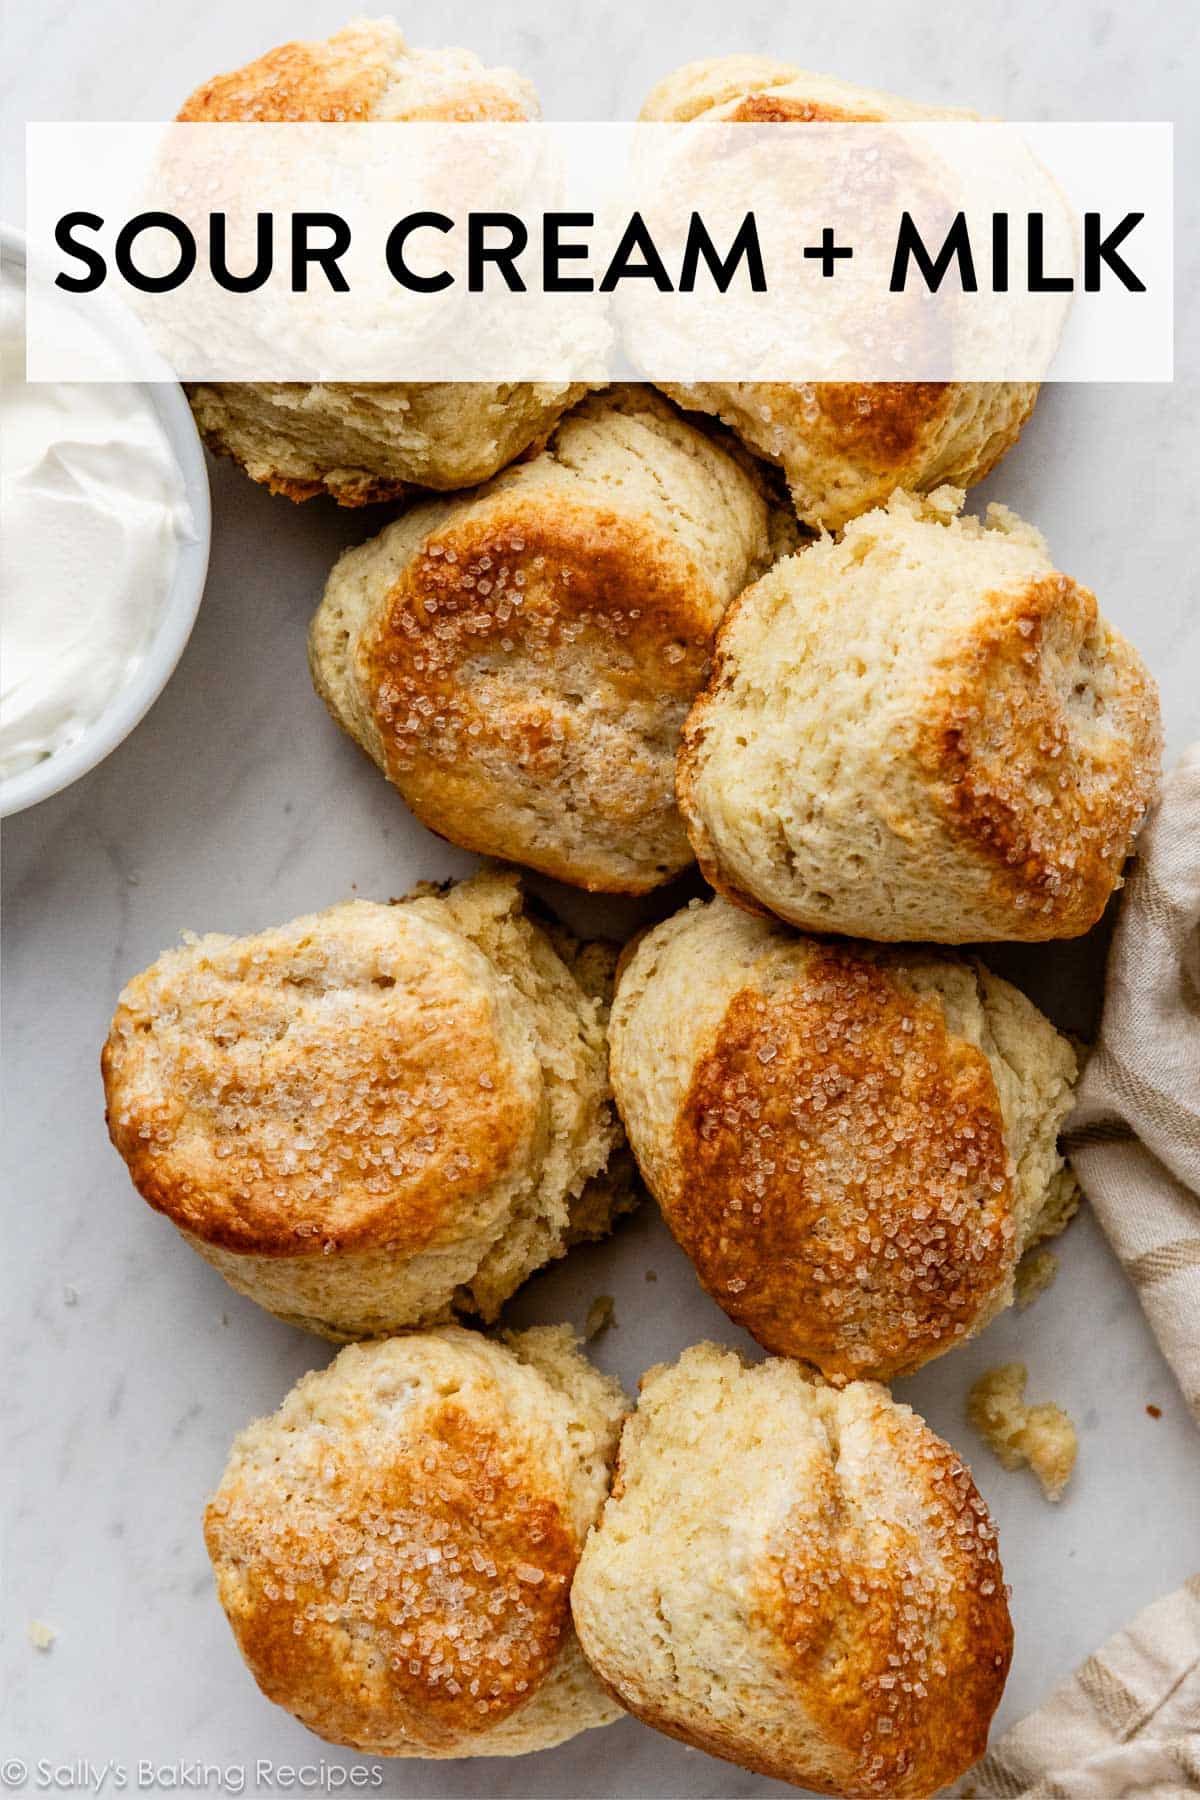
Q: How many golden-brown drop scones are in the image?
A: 8